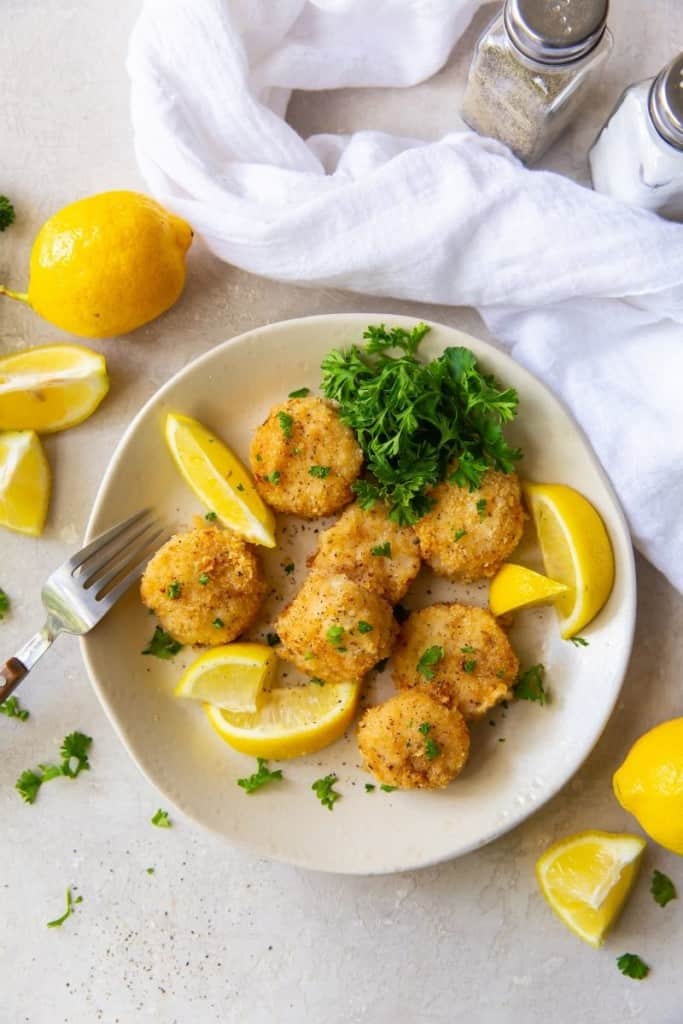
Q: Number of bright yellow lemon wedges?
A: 8